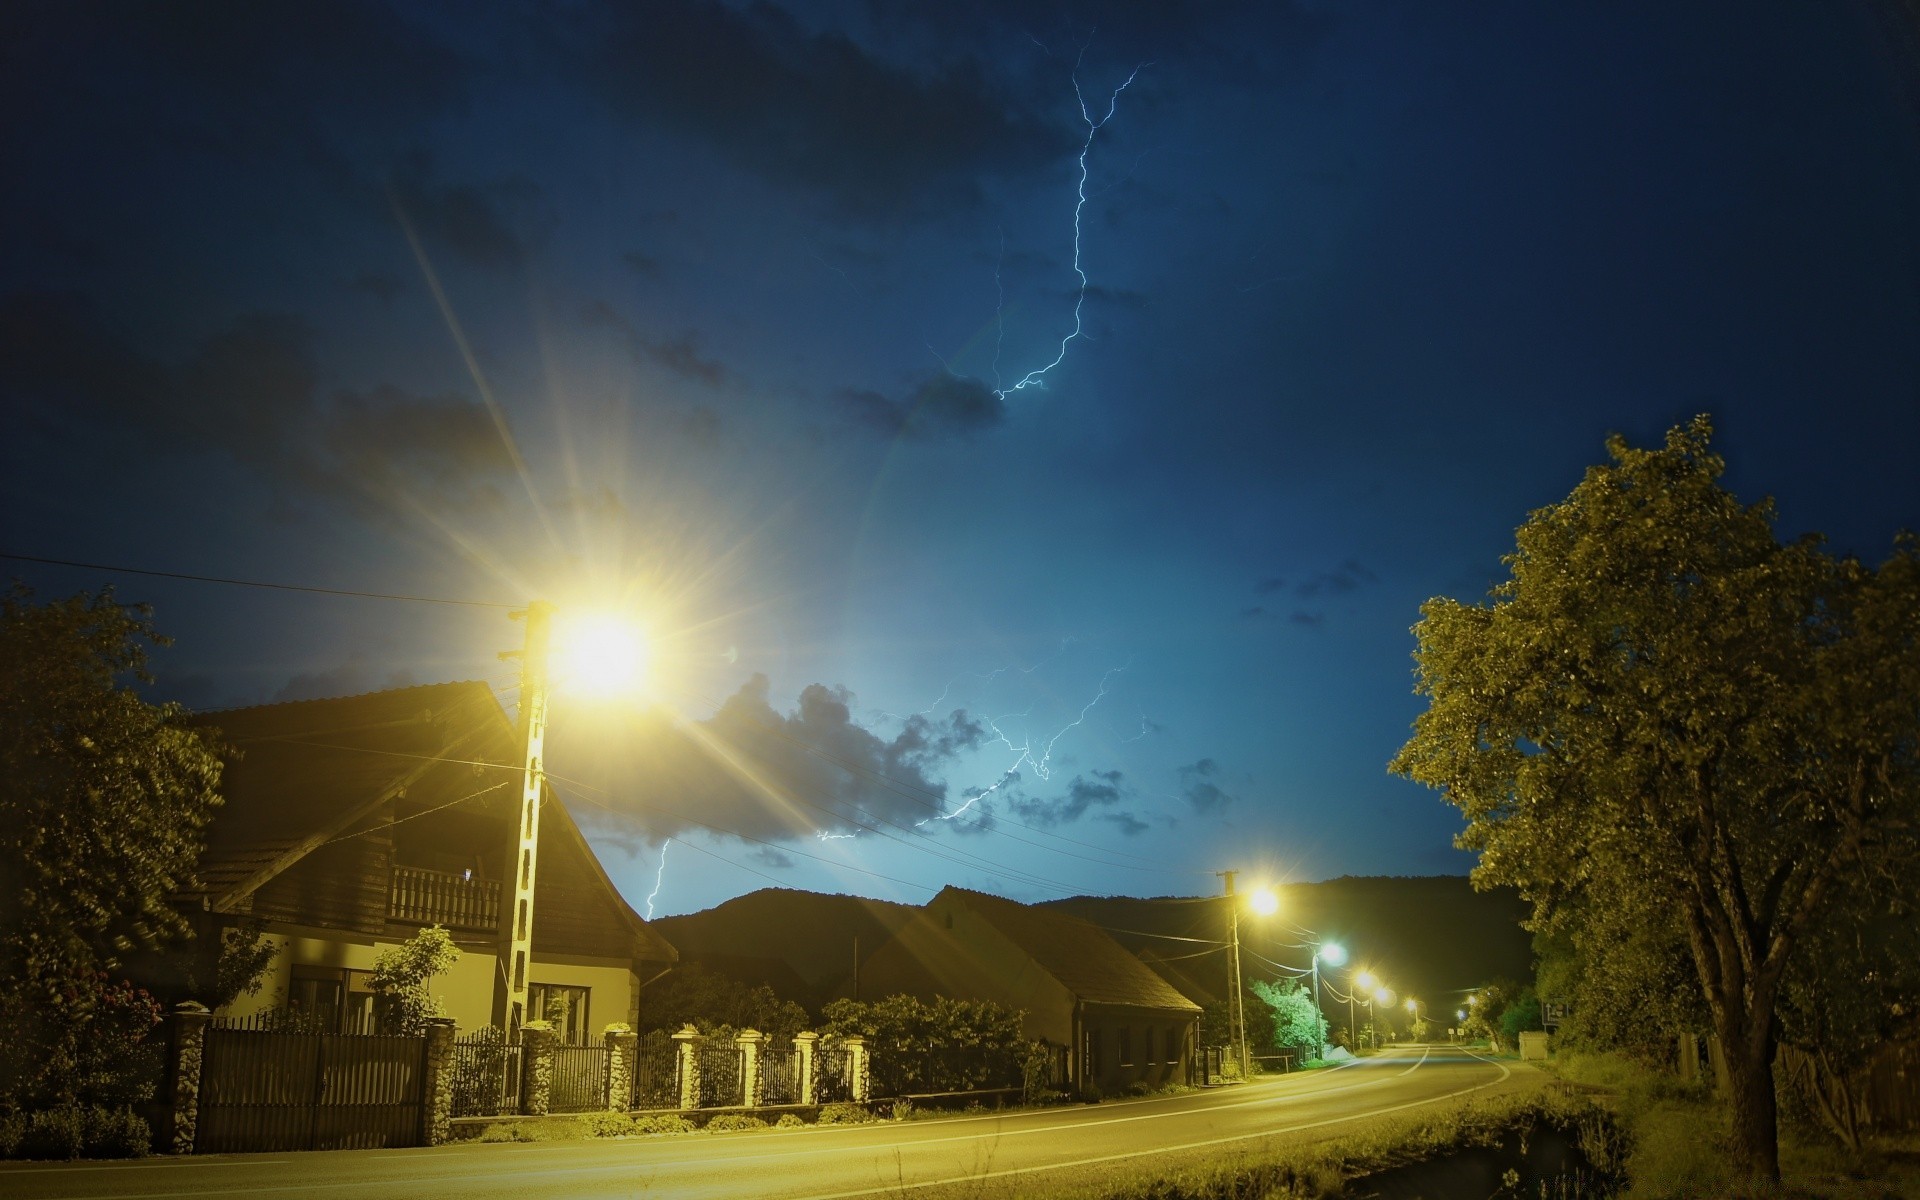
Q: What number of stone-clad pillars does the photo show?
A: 8